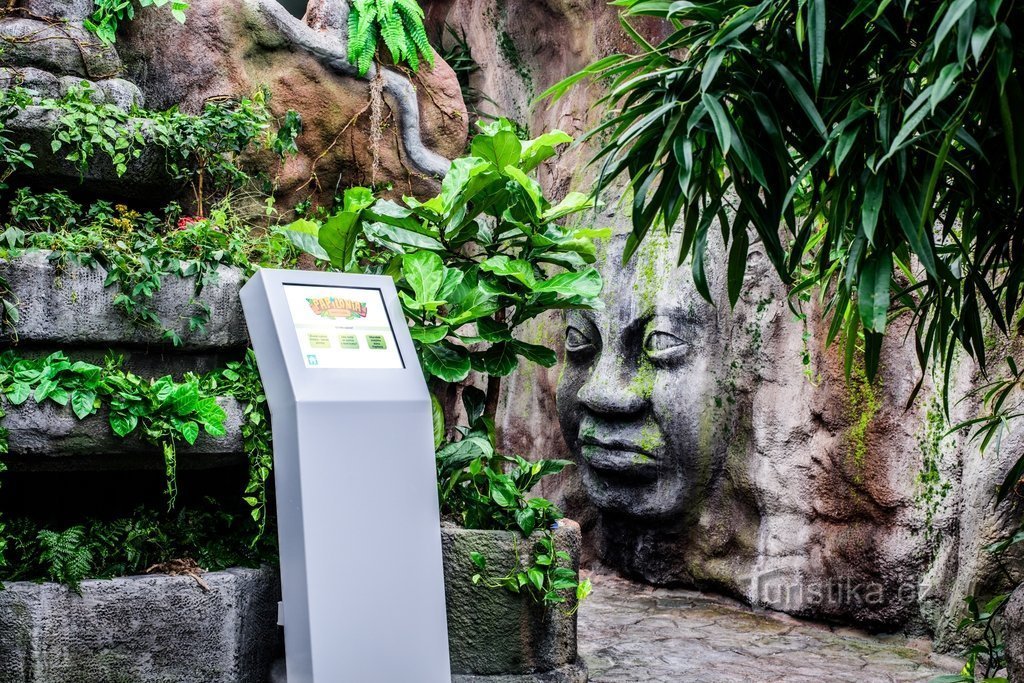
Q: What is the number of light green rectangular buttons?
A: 3